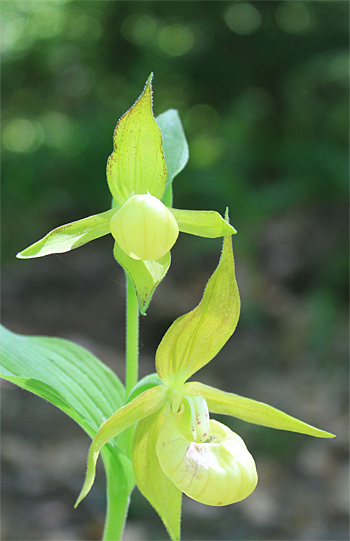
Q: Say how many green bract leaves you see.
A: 2